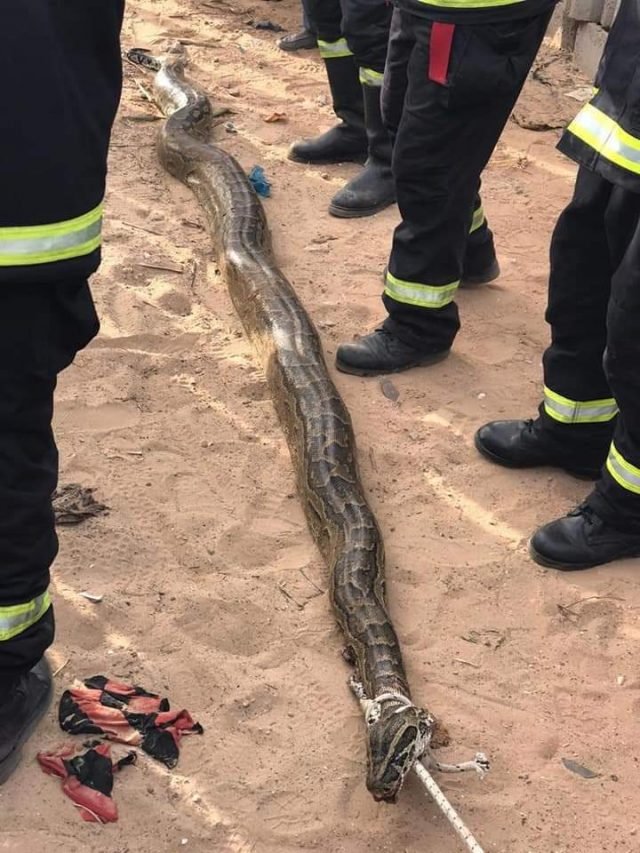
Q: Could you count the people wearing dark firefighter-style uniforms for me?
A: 4